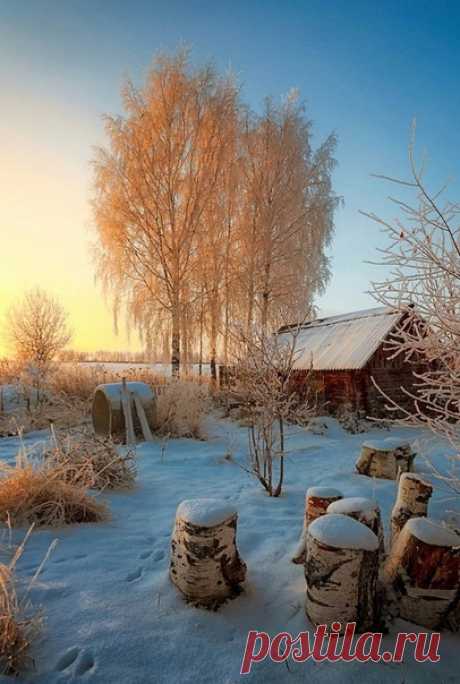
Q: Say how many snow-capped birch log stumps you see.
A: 7